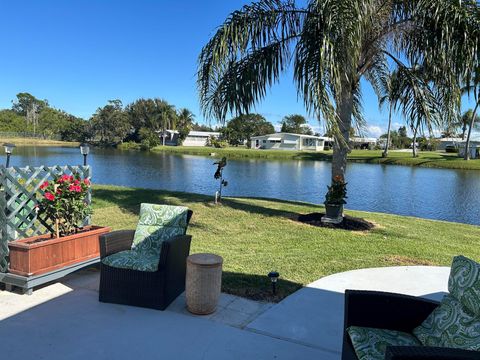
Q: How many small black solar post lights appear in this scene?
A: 3